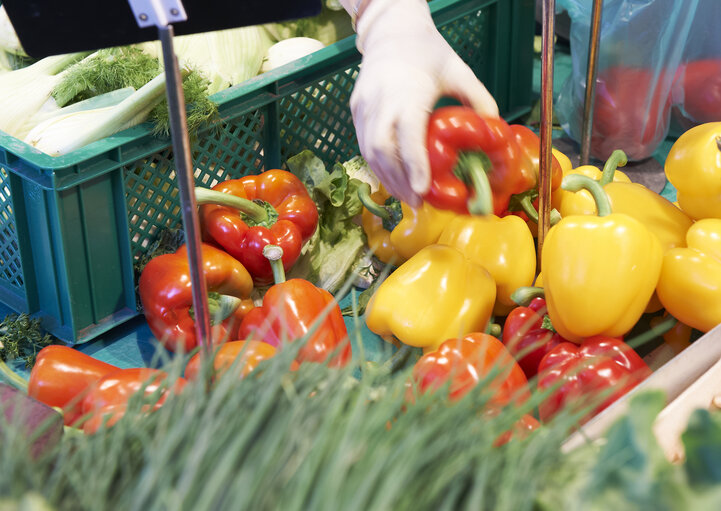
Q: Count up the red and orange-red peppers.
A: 11